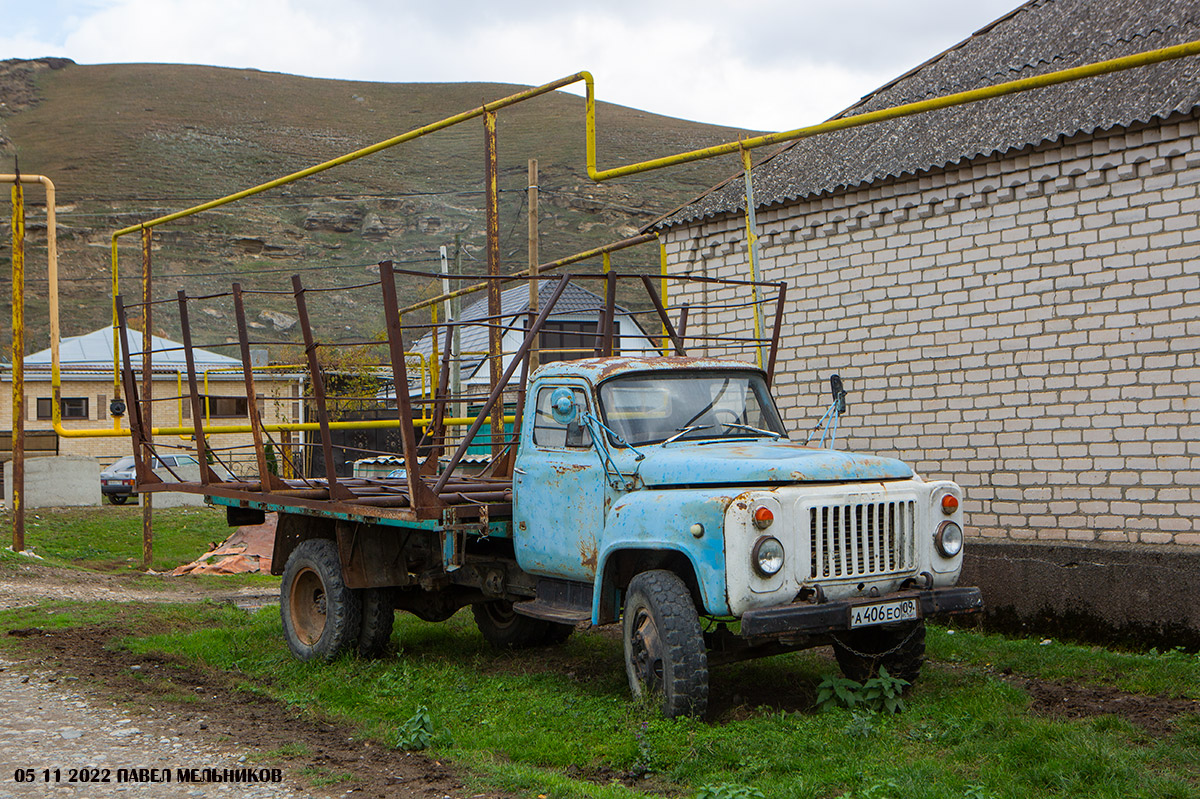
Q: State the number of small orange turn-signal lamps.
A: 2